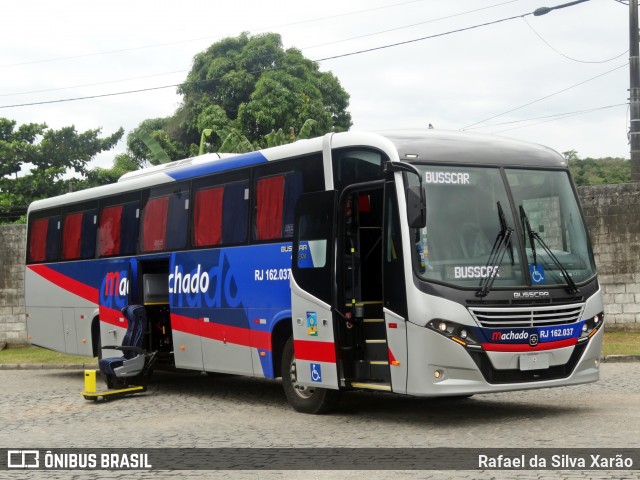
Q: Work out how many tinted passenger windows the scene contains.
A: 6